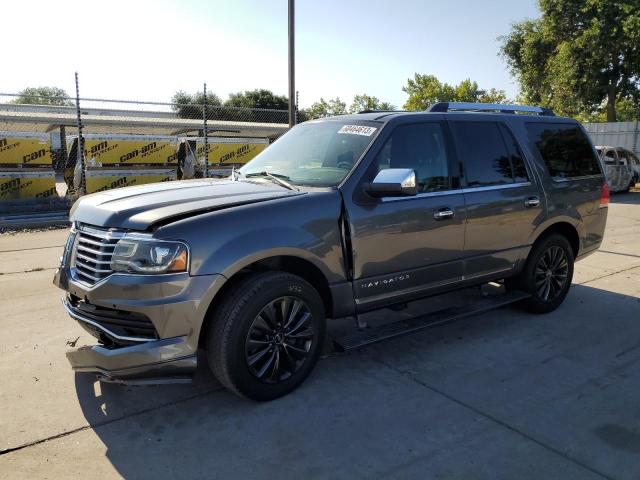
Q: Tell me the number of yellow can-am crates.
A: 5